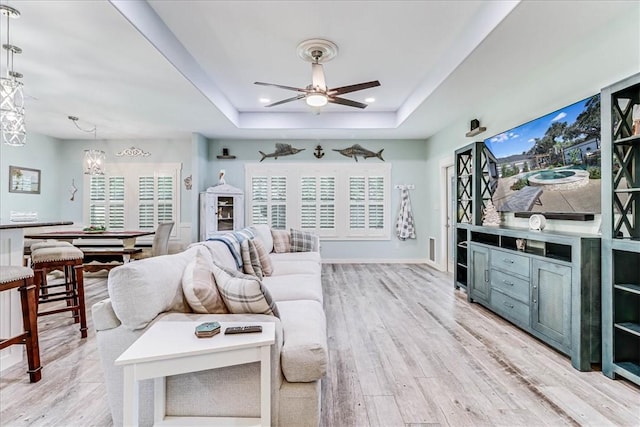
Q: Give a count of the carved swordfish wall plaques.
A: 2